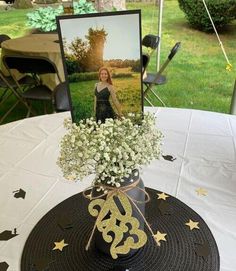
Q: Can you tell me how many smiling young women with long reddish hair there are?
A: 1